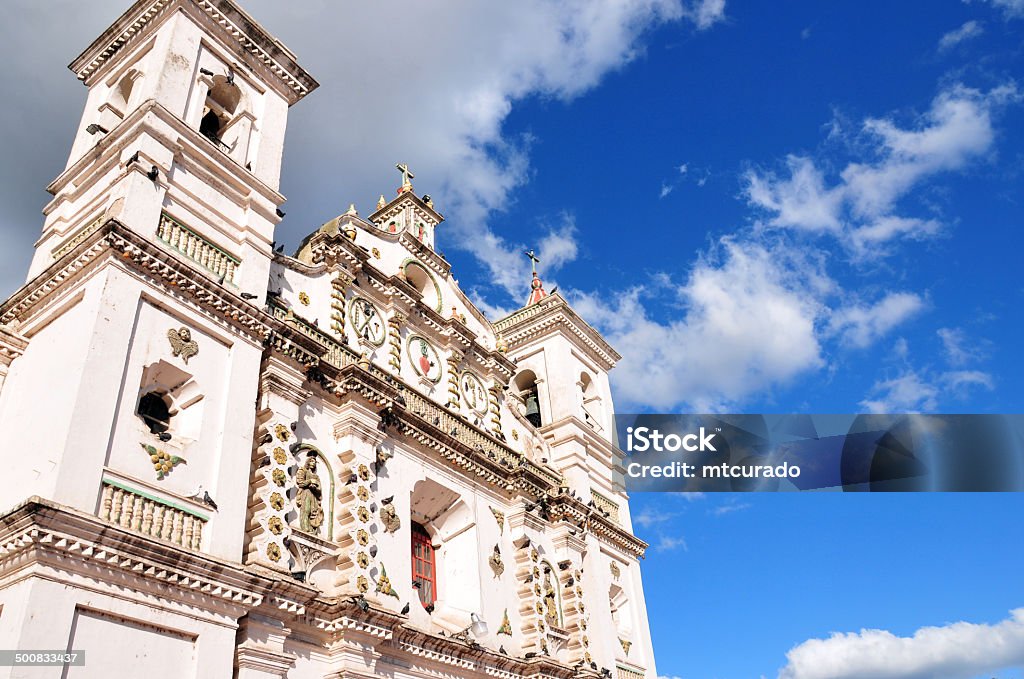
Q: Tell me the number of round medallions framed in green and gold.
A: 3